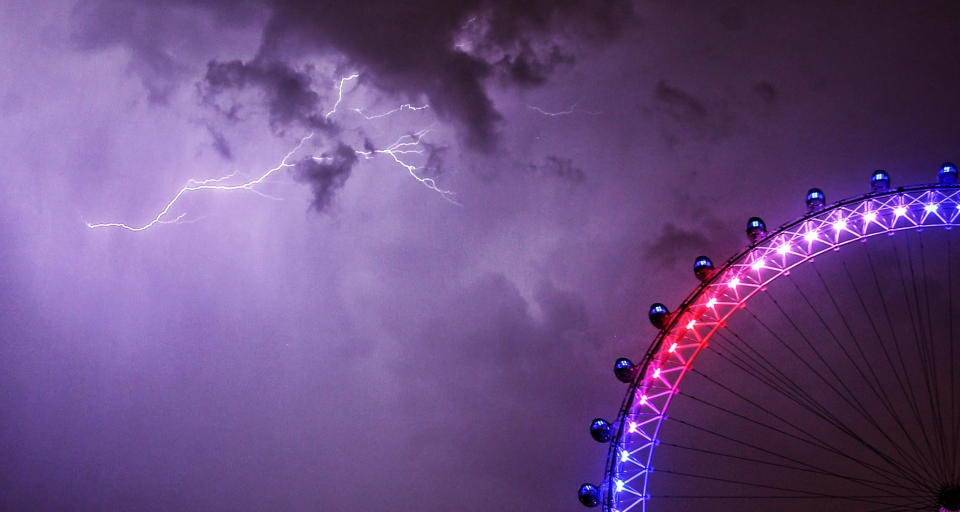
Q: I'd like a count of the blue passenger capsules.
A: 9